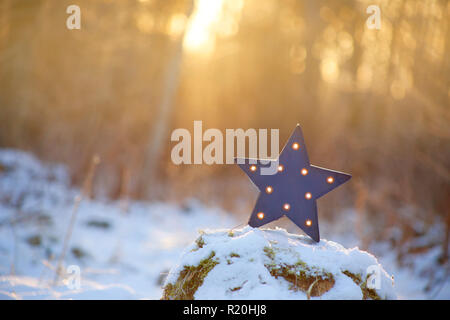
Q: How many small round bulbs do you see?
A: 10